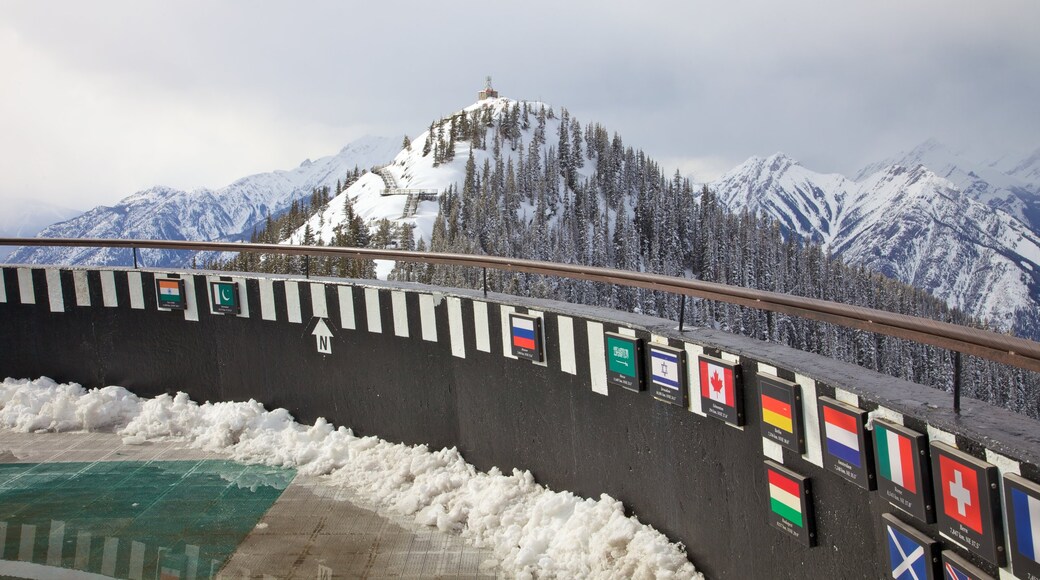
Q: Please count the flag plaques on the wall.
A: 14